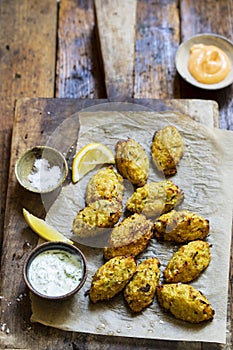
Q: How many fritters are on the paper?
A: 11